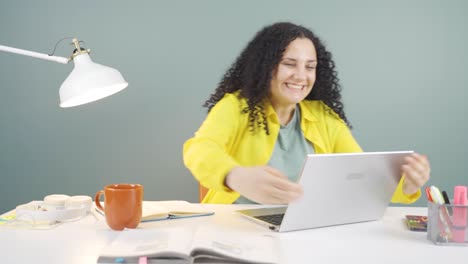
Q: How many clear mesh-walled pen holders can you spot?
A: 1